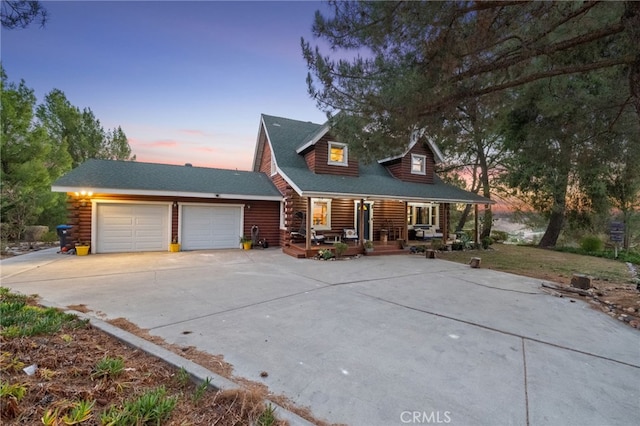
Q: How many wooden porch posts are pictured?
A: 5